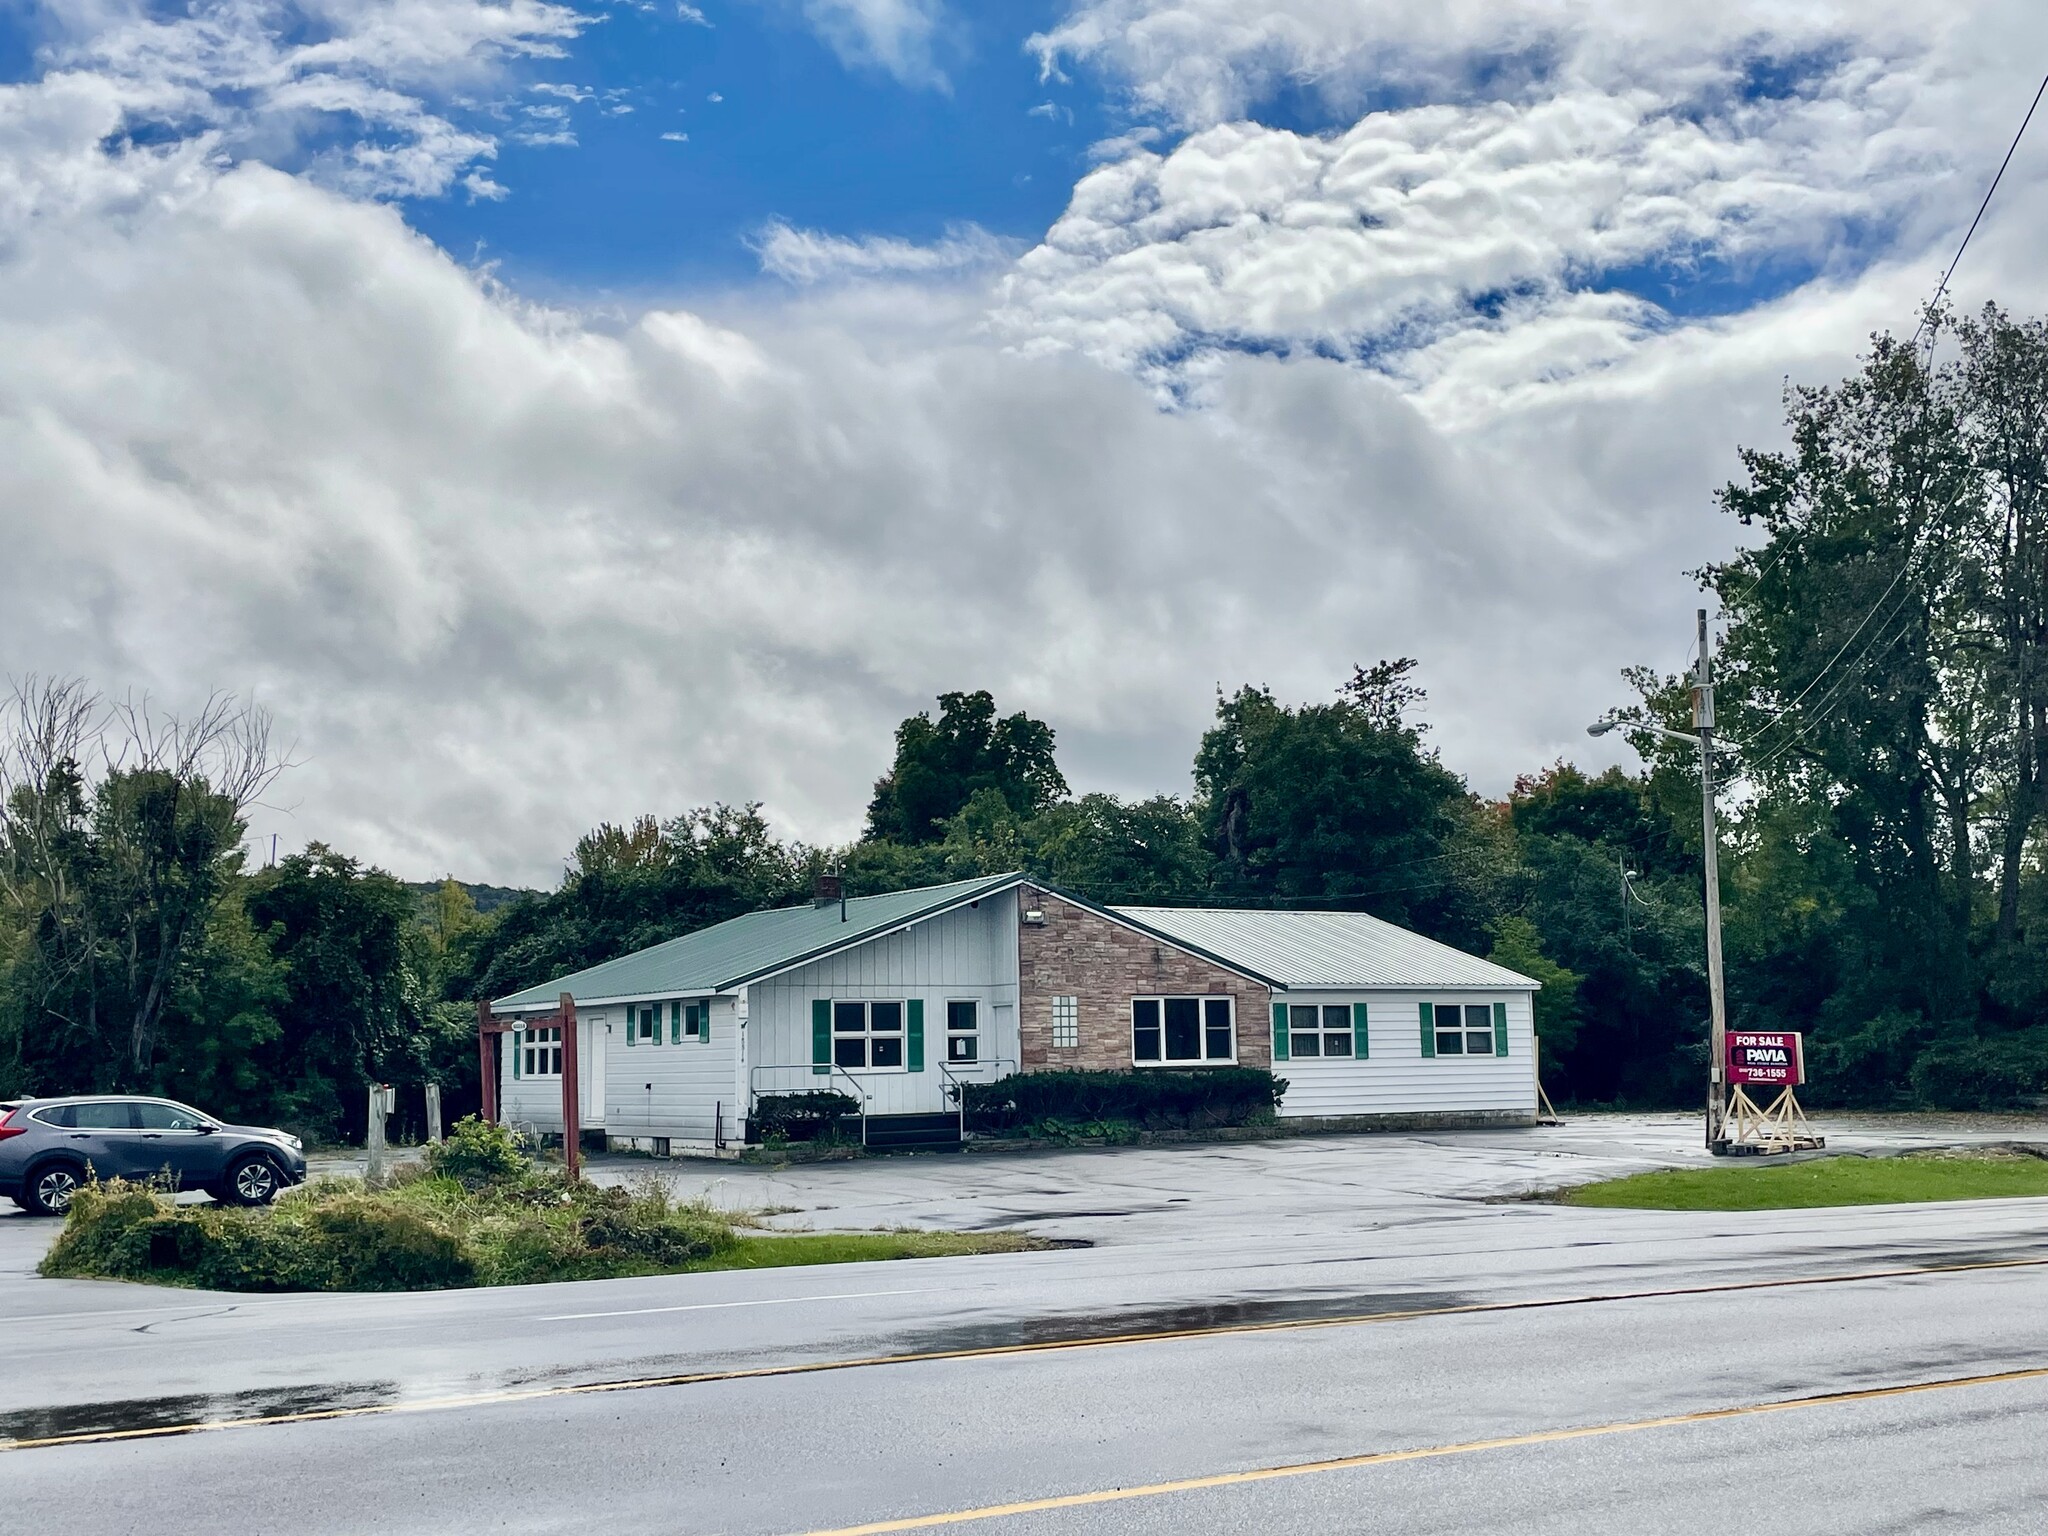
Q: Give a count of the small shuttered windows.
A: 2